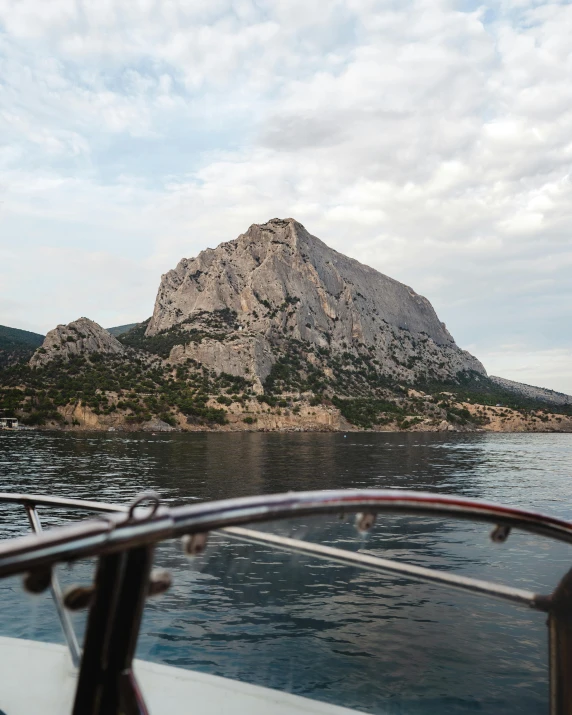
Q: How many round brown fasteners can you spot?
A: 6